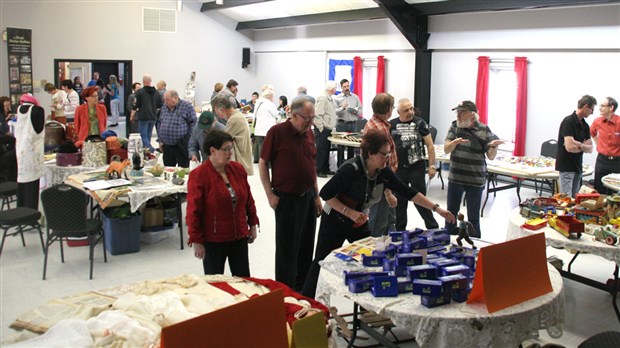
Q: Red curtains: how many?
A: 4